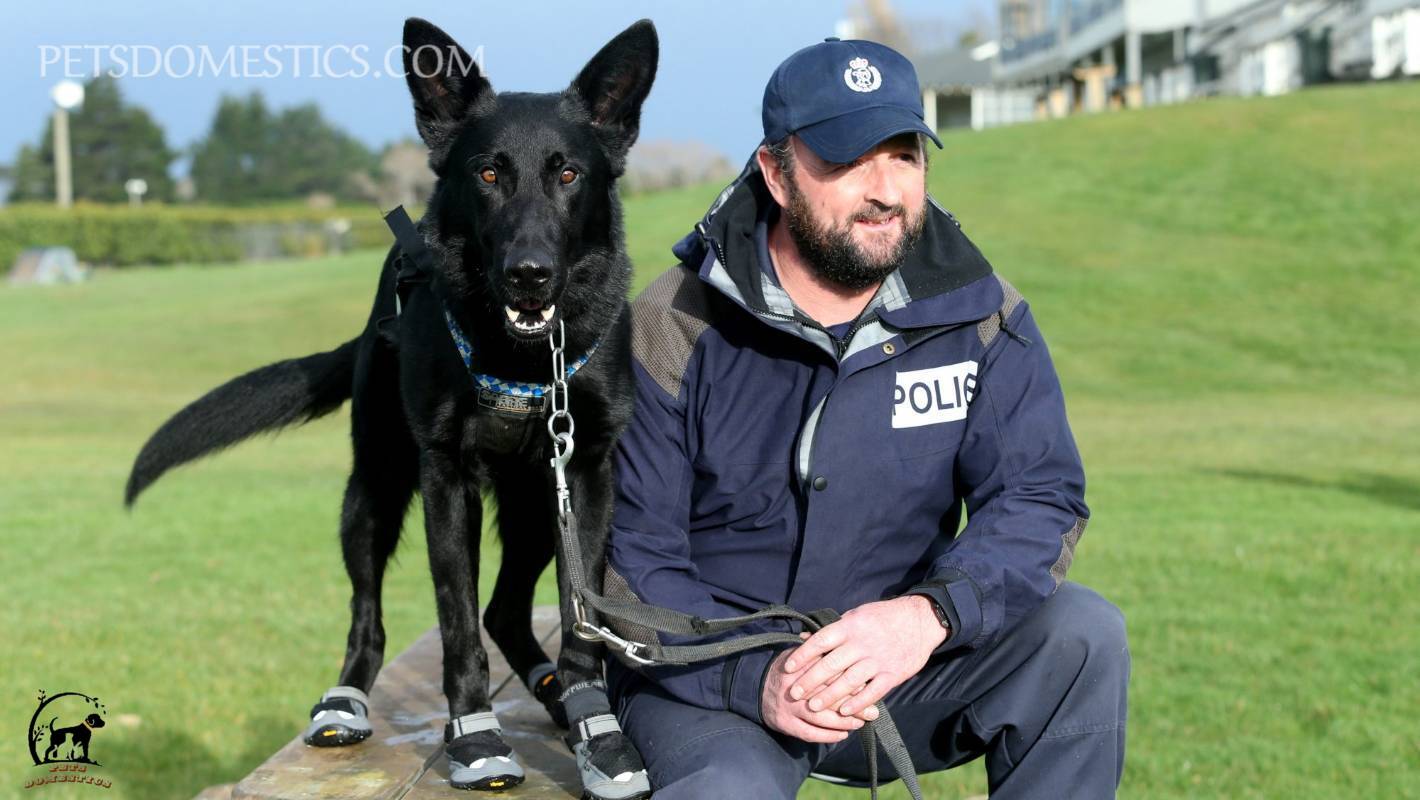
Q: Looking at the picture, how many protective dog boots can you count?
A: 4